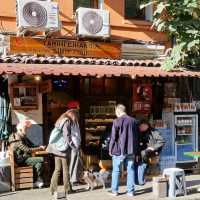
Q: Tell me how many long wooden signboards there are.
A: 1